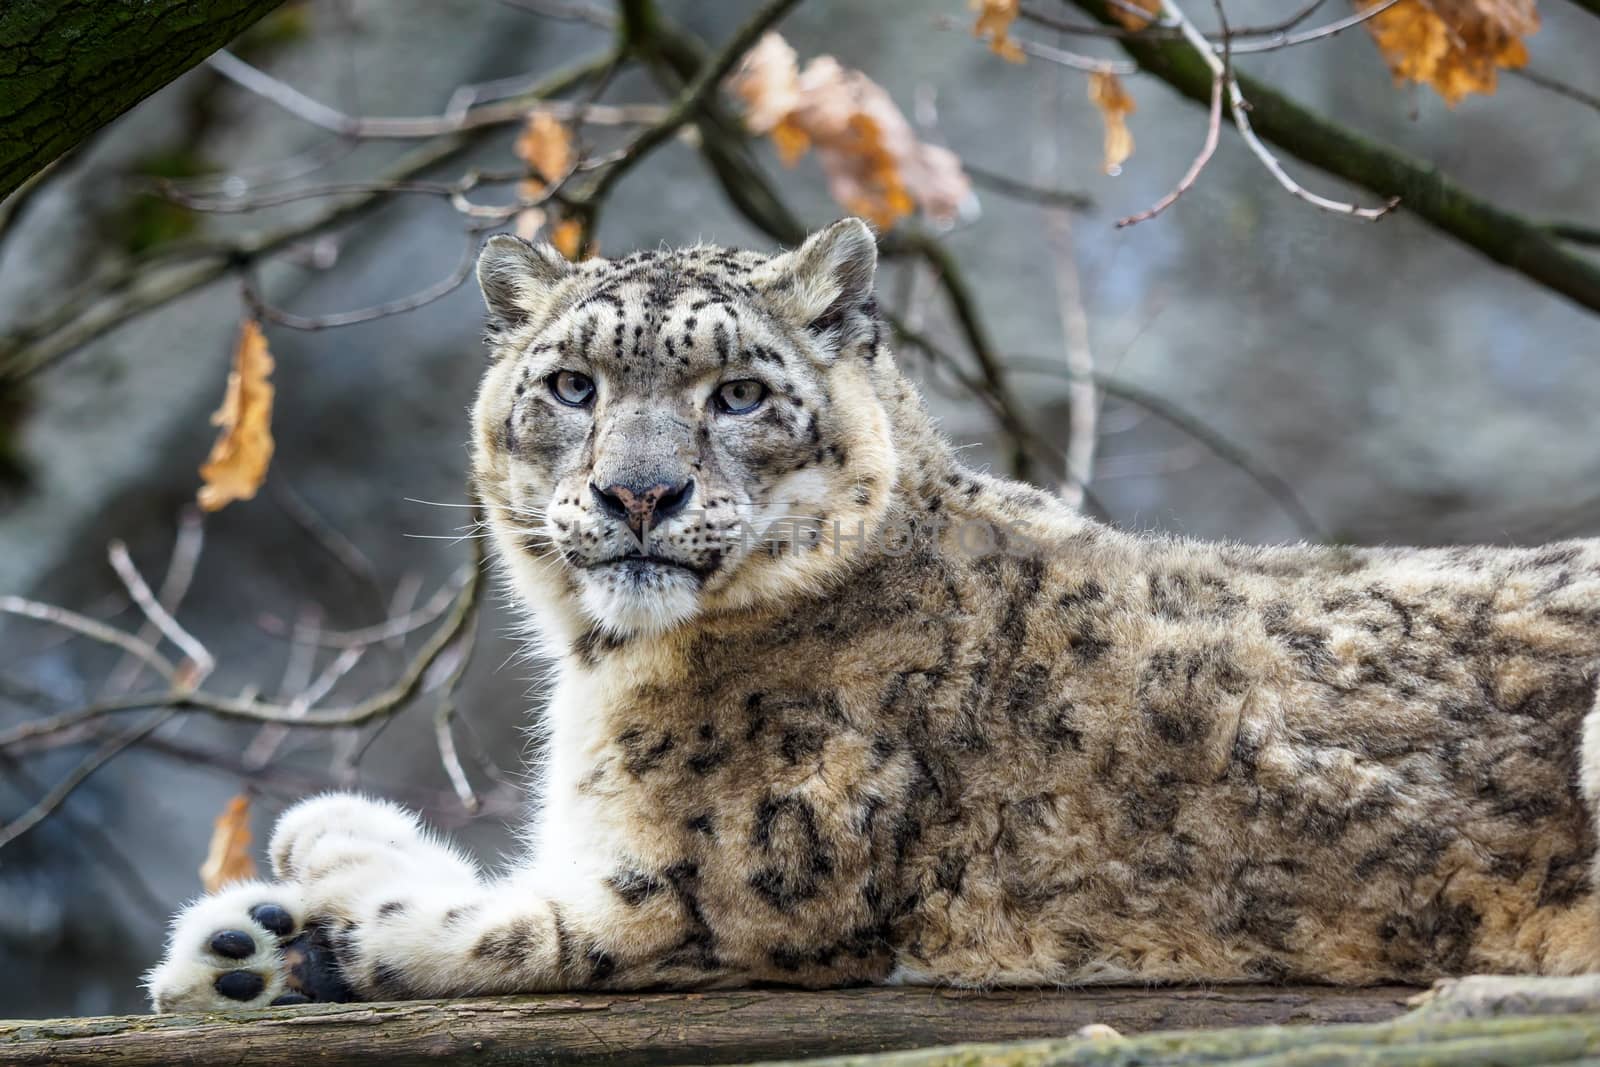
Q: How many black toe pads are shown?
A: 4